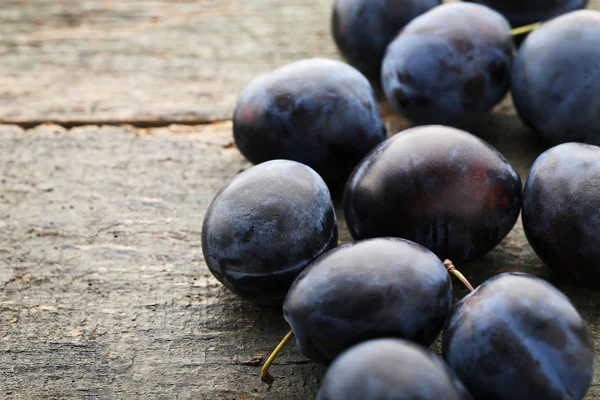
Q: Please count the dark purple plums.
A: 11